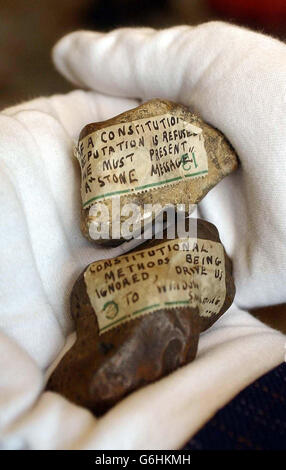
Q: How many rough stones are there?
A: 2